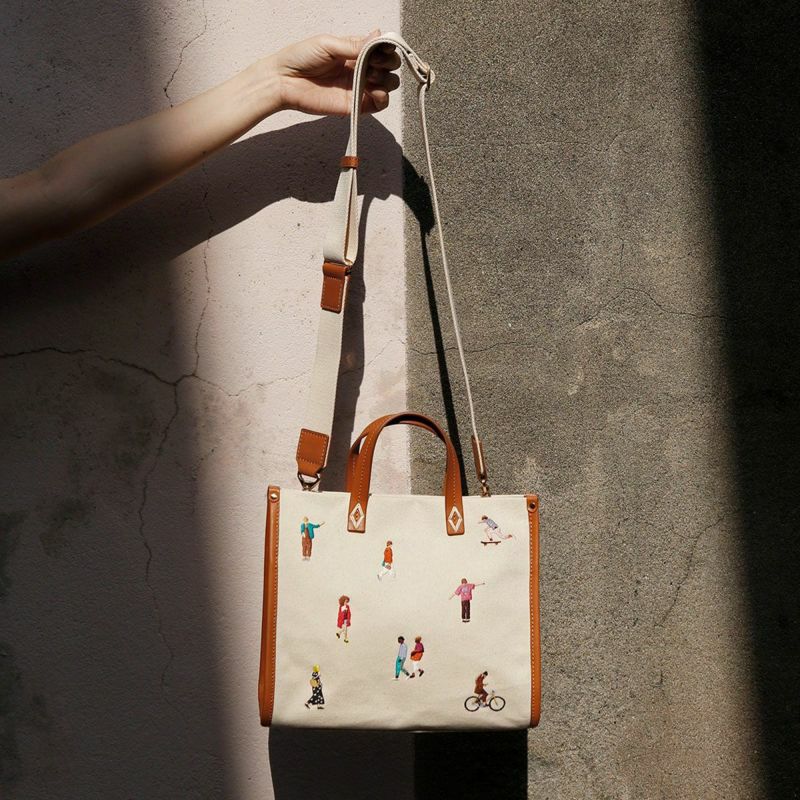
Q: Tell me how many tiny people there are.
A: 9